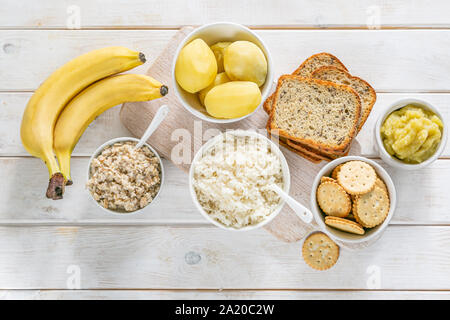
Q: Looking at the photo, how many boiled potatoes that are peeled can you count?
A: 5